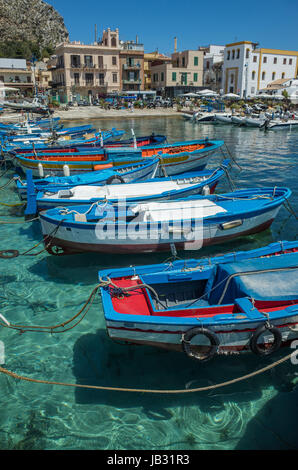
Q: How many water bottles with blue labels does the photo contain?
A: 0